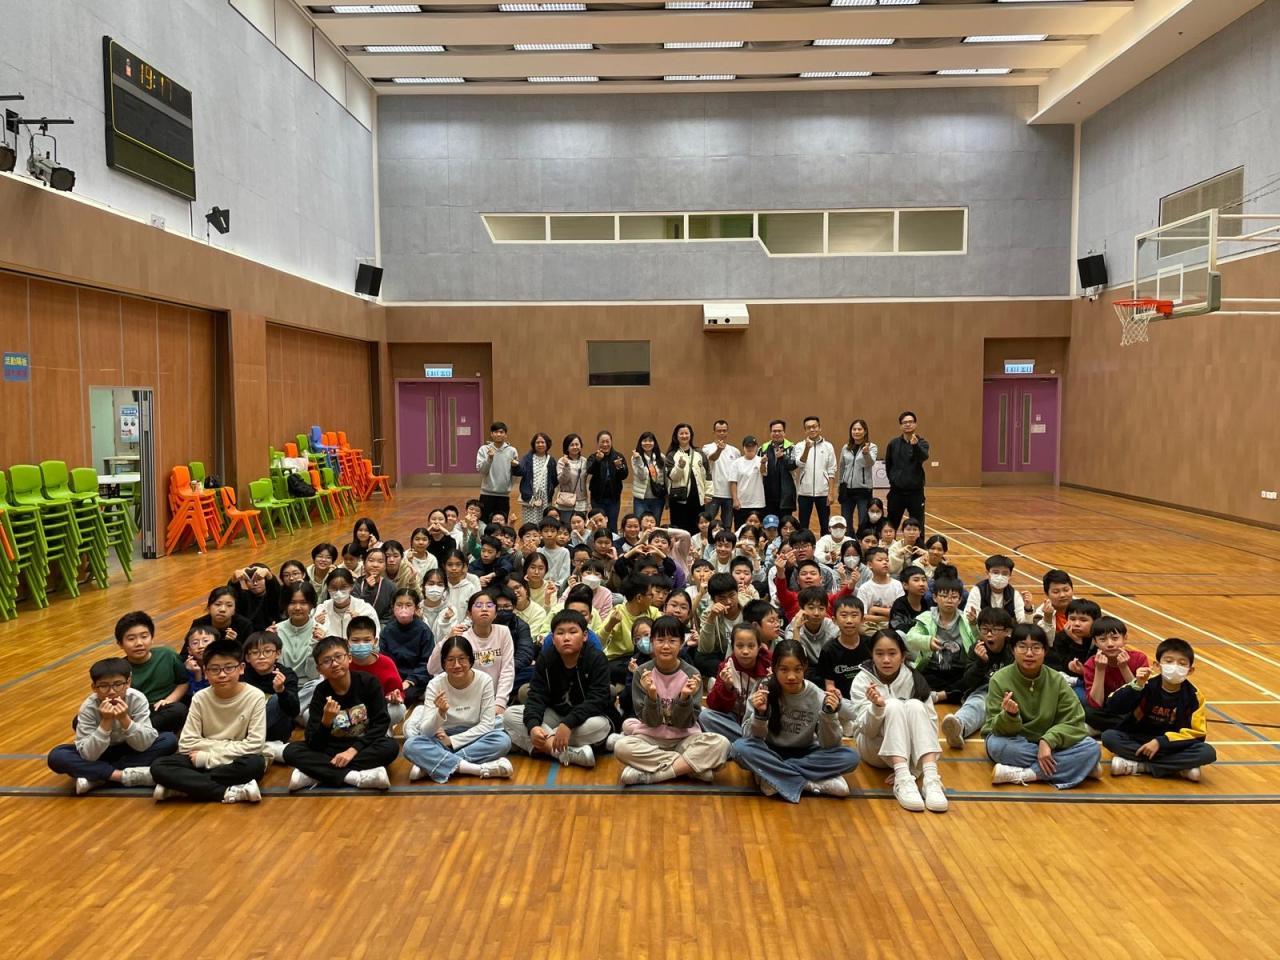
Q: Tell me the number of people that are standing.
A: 12